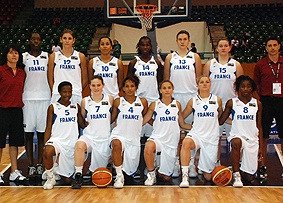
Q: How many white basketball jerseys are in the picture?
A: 12